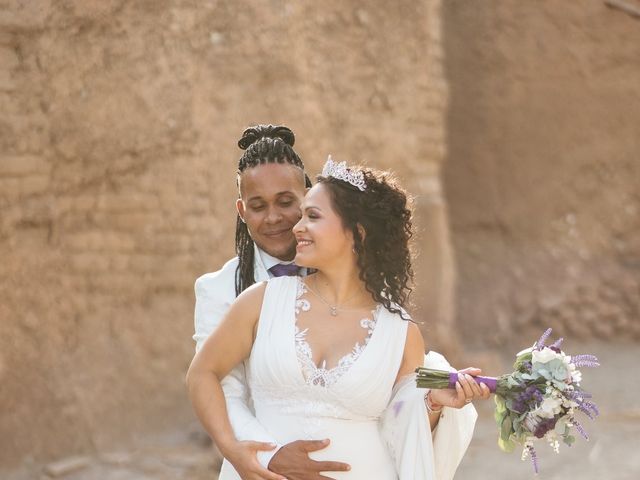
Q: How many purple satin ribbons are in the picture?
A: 1